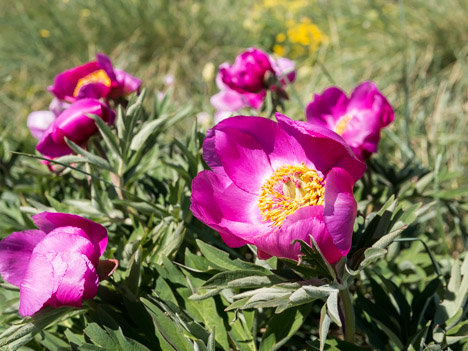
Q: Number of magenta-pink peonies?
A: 6